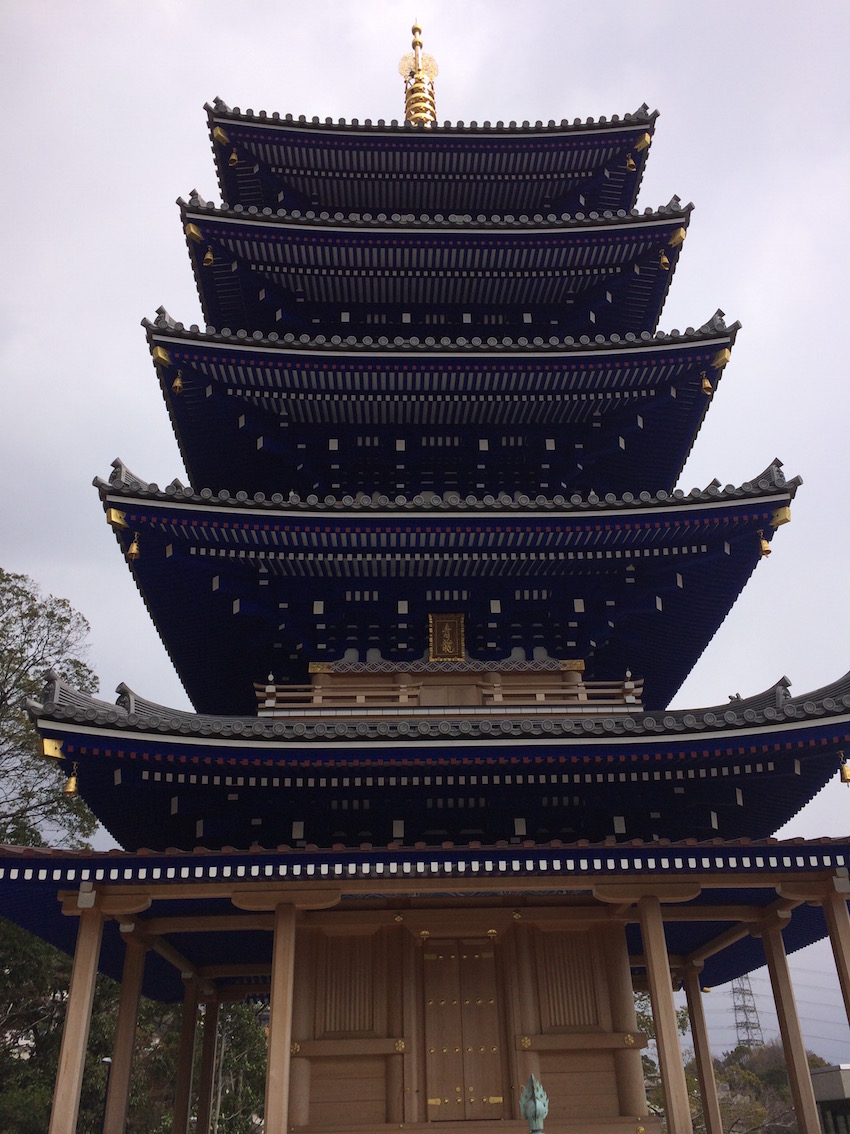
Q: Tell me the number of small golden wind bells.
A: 10